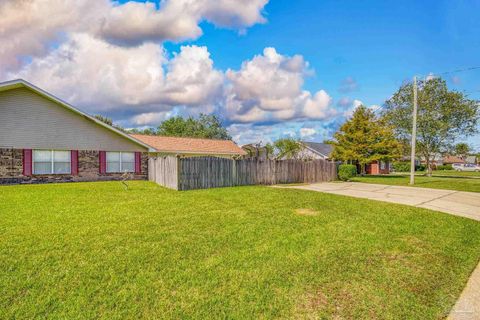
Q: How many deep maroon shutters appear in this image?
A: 4